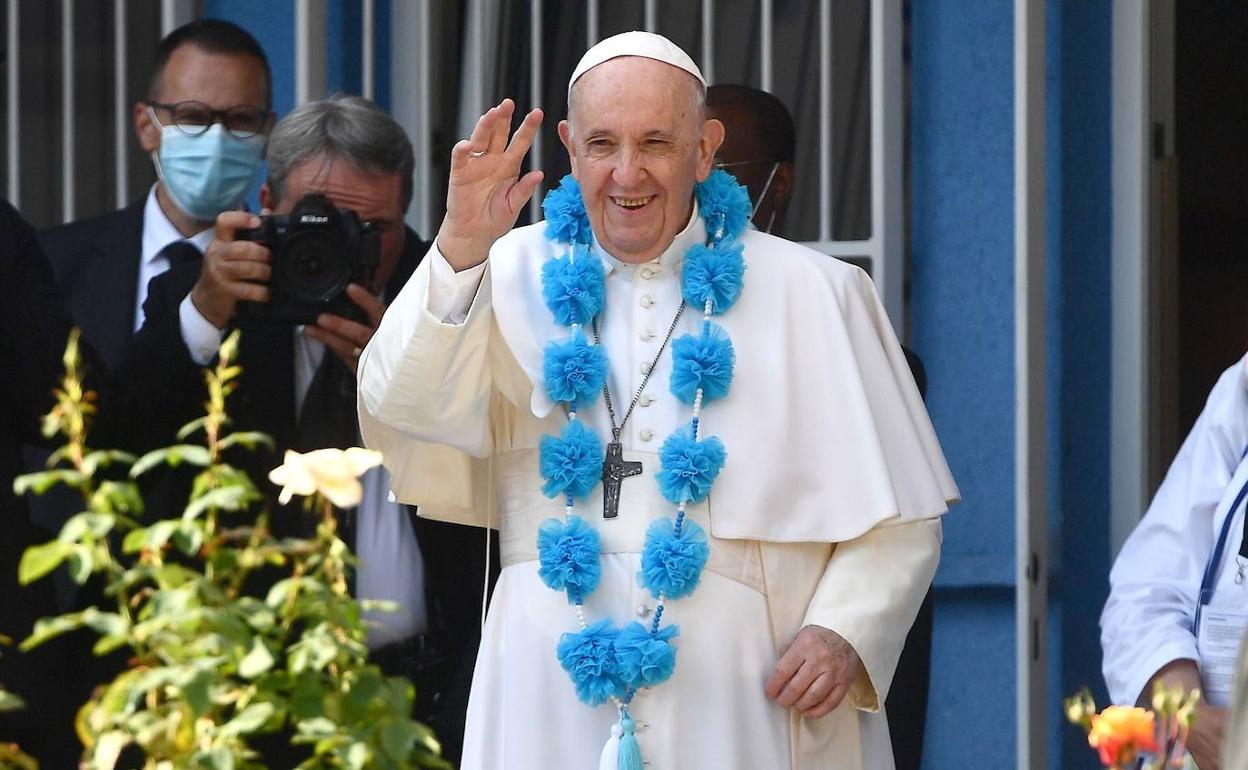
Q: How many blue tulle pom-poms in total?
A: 12